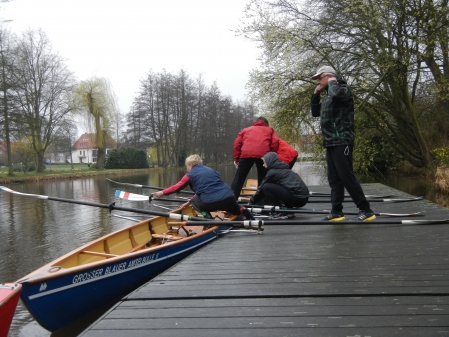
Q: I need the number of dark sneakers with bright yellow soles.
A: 2